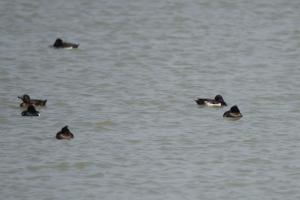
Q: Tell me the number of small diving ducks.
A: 6